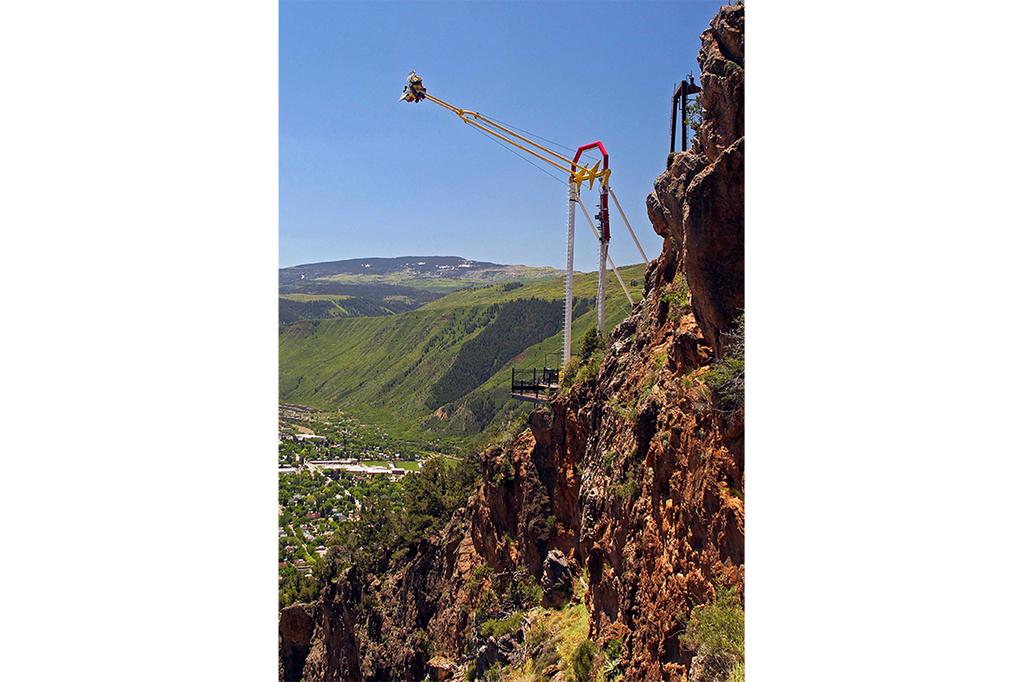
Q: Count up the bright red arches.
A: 1